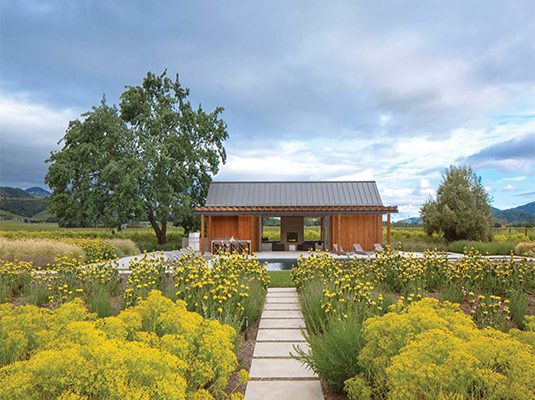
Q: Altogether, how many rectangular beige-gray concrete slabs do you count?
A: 10